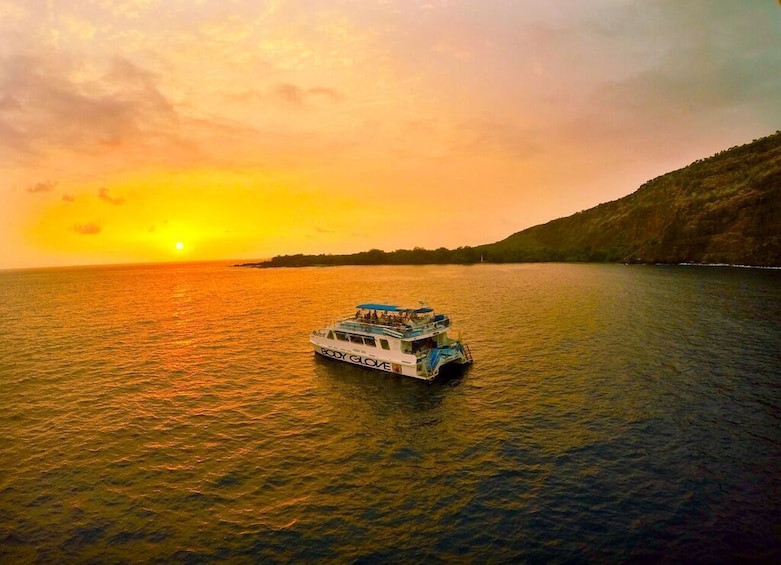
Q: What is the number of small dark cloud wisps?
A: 4